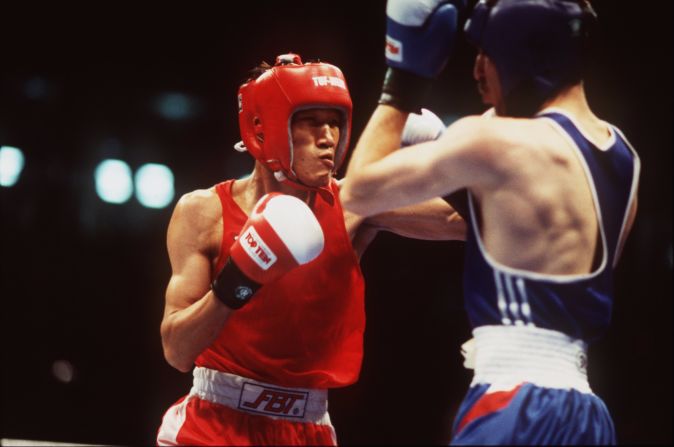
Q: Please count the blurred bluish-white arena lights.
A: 3